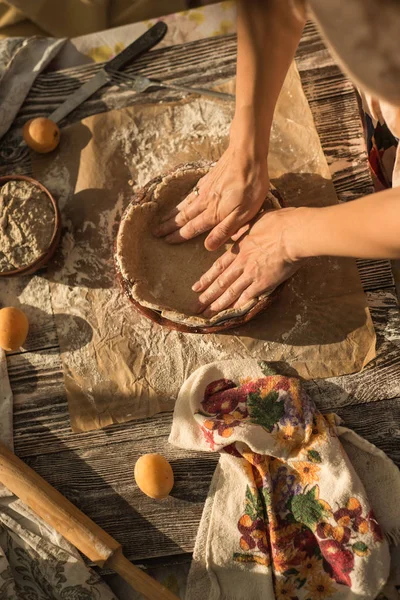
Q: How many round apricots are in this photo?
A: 3